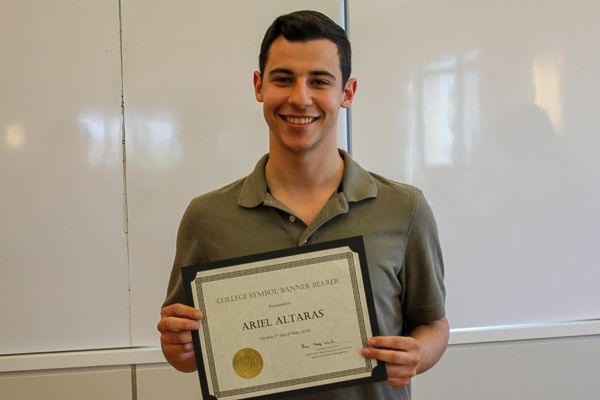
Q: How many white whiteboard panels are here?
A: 3